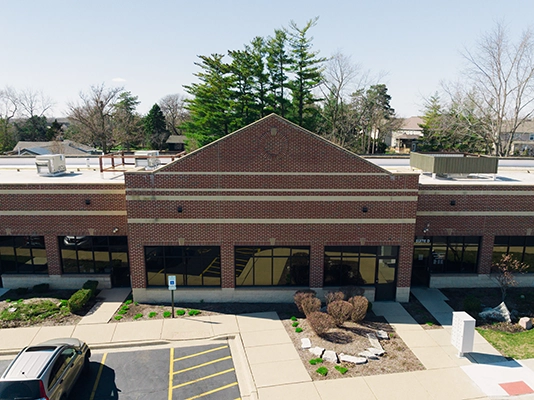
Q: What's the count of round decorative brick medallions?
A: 1